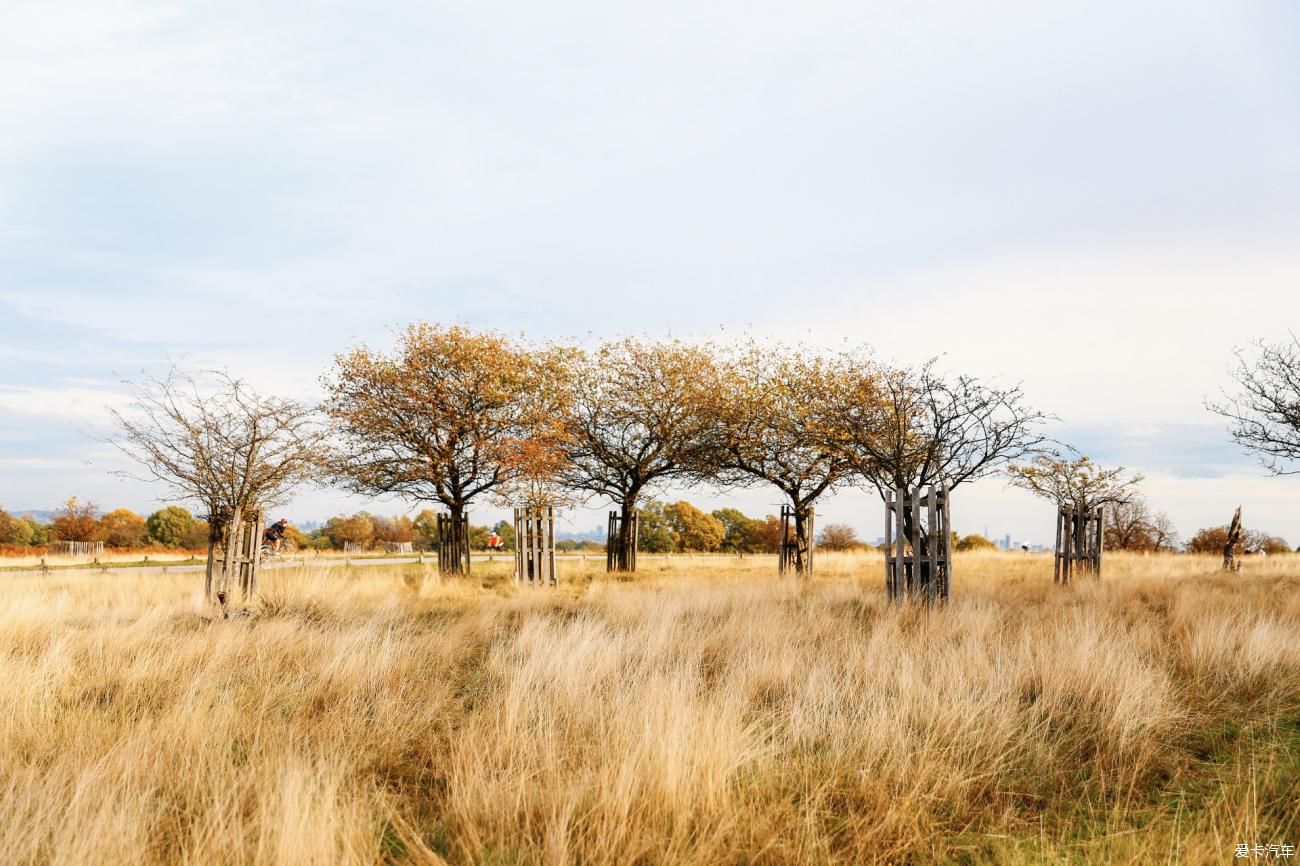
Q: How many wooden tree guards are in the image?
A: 7